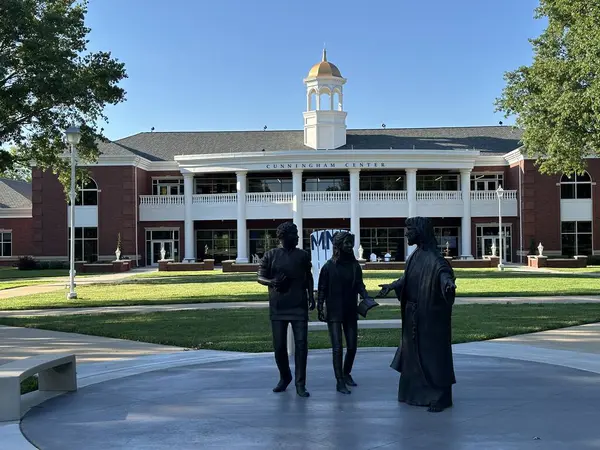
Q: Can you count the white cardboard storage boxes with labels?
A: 0